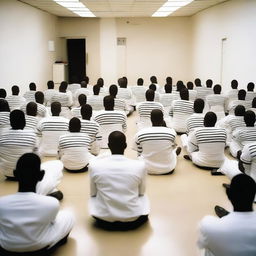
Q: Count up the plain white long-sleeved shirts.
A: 3